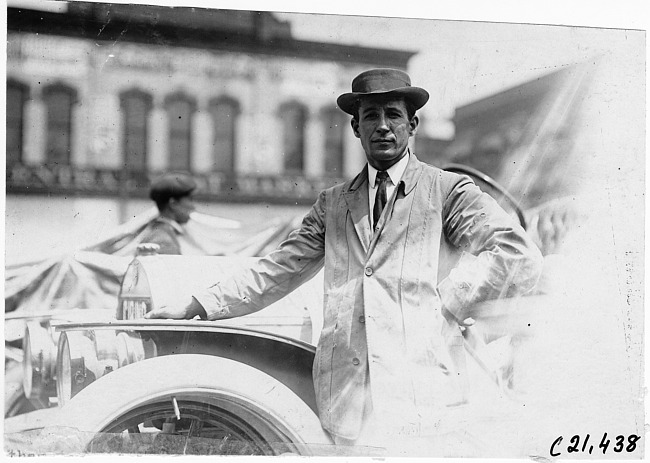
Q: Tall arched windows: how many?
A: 7